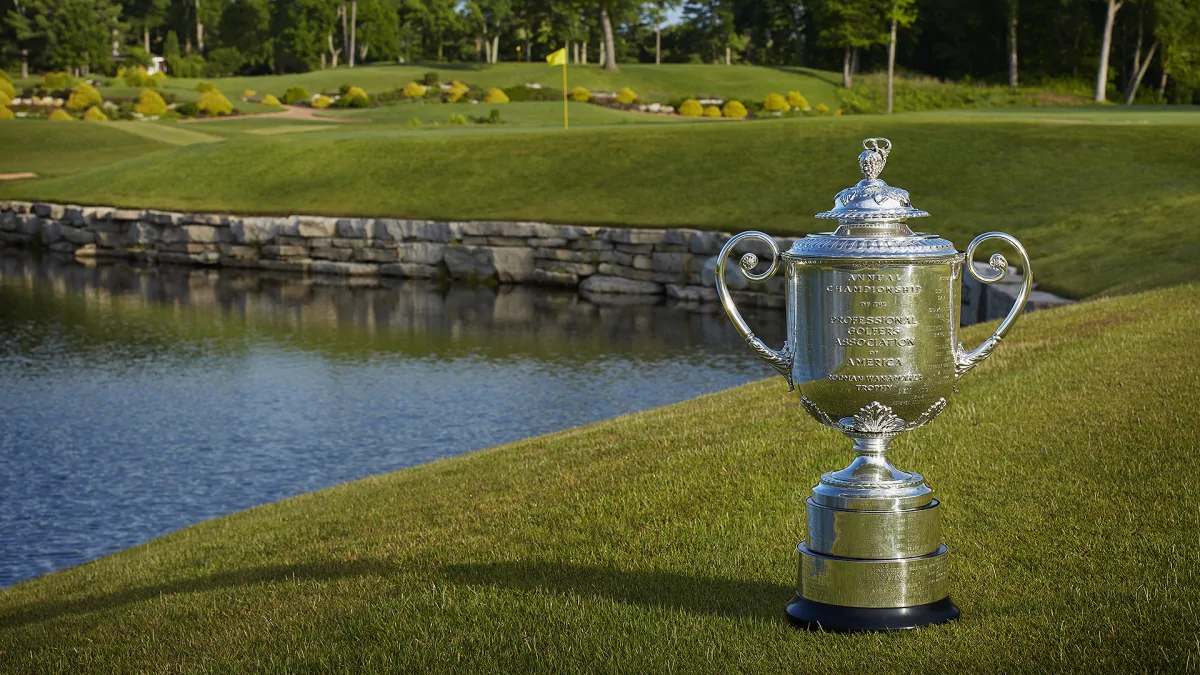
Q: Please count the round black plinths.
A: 1